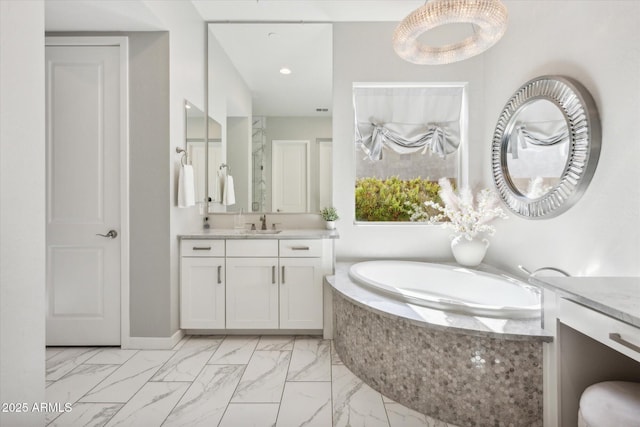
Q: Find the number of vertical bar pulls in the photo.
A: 3